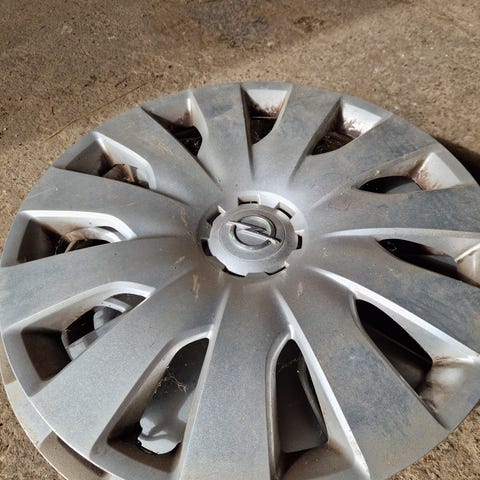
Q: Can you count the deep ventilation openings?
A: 11